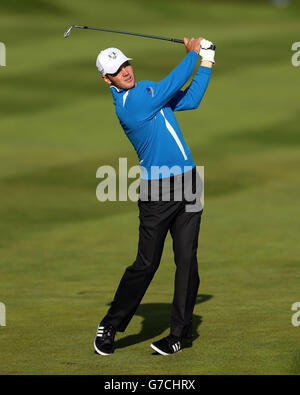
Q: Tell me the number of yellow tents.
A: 0